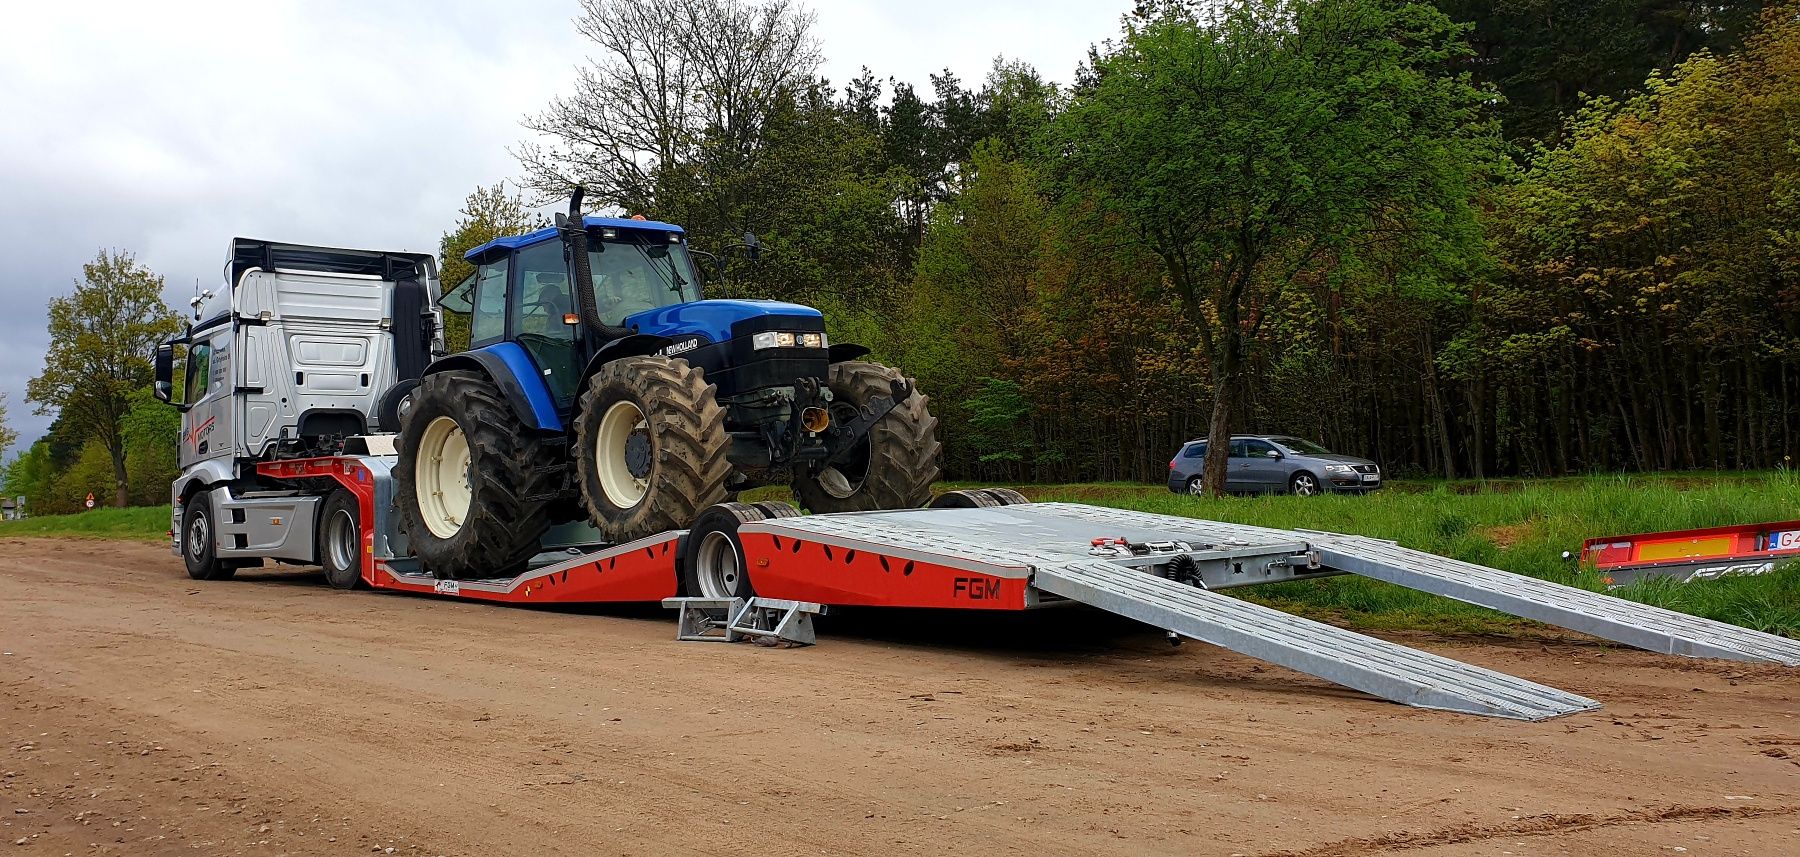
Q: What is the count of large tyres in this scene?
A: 3